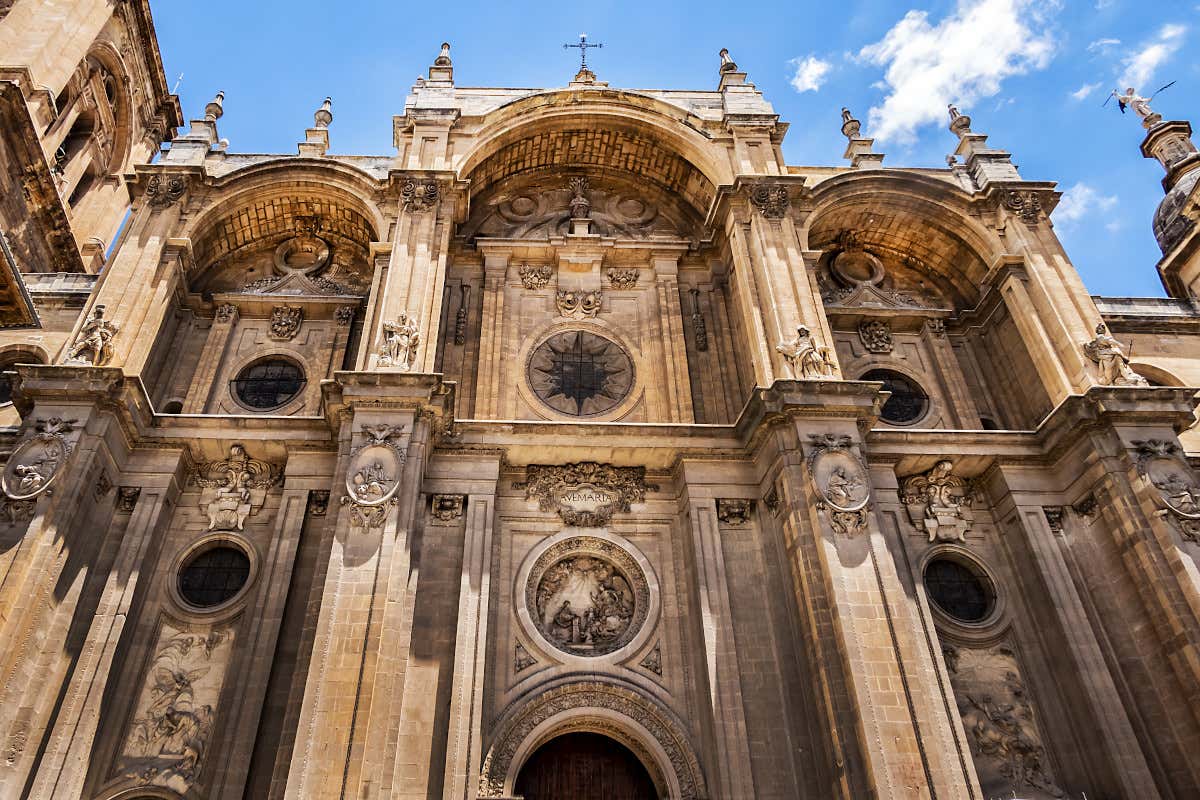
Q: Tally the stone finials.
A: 6